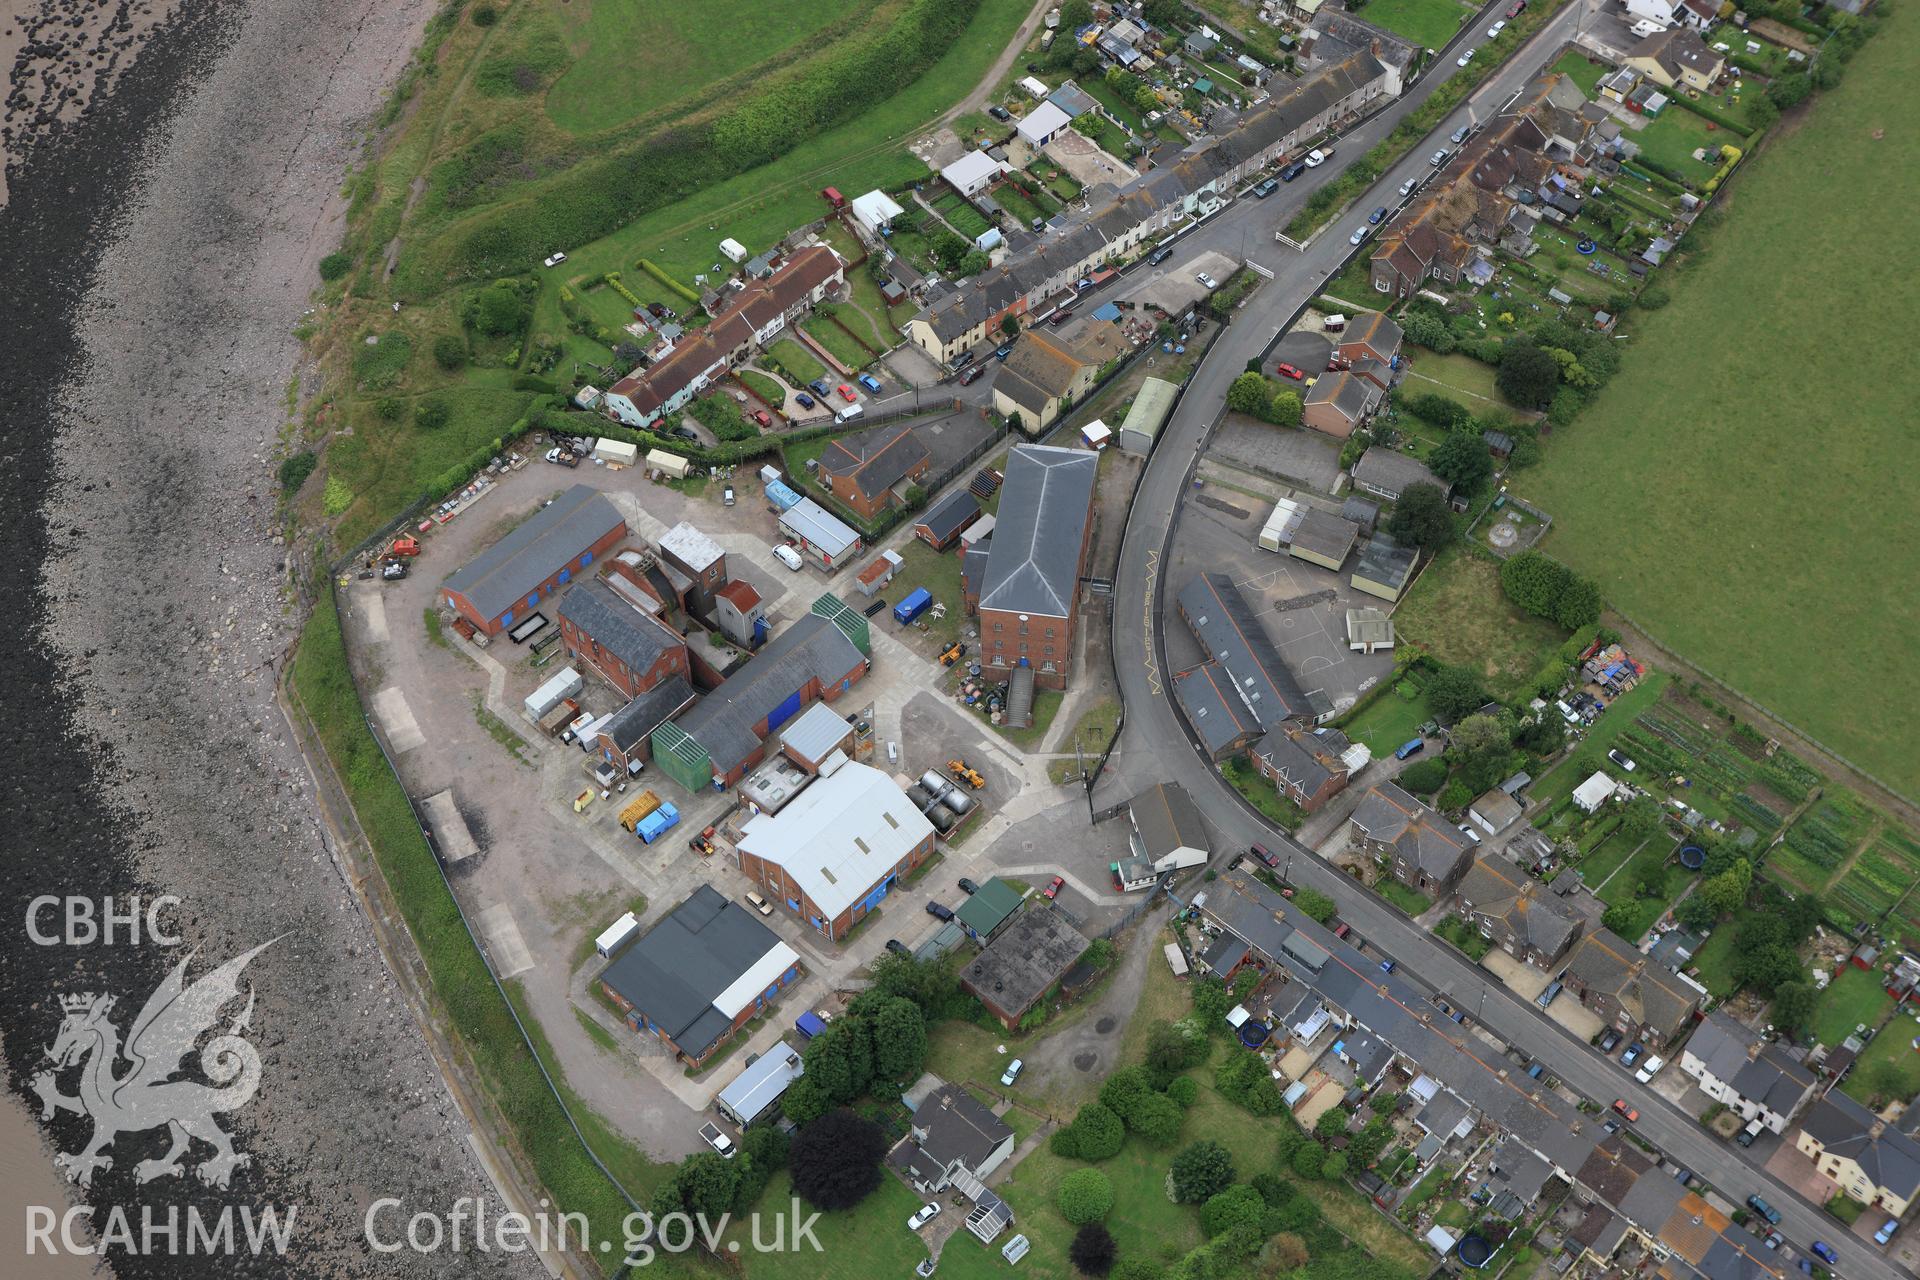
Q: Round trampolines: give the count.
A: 4